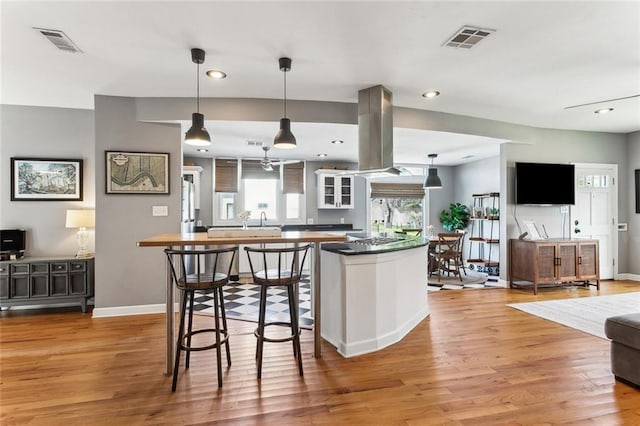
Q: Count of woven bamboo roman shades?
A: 4